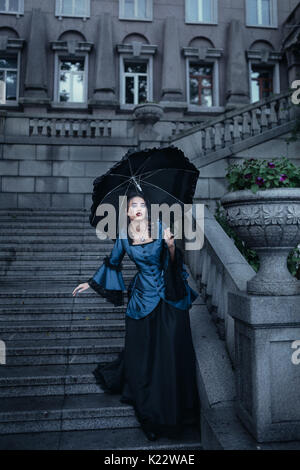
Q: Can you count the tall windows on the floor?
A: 5